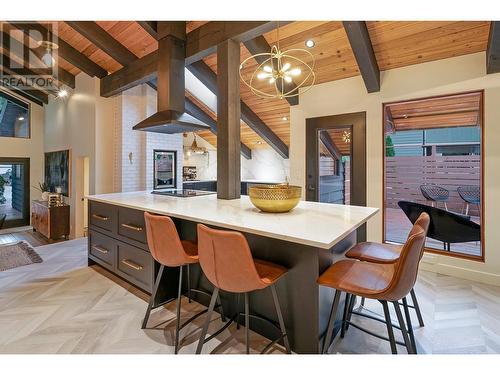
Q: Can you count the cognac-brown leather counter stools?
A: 4